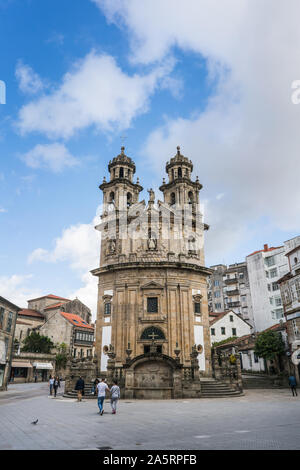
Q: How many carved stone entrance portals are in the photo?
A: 1